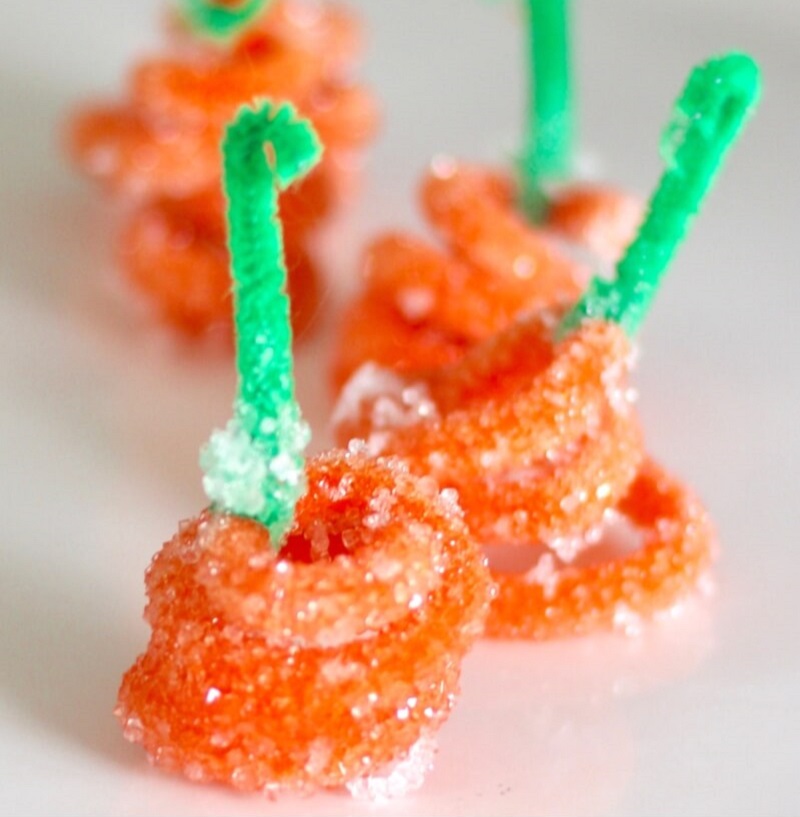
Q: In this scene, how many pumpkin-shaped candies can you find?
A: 4